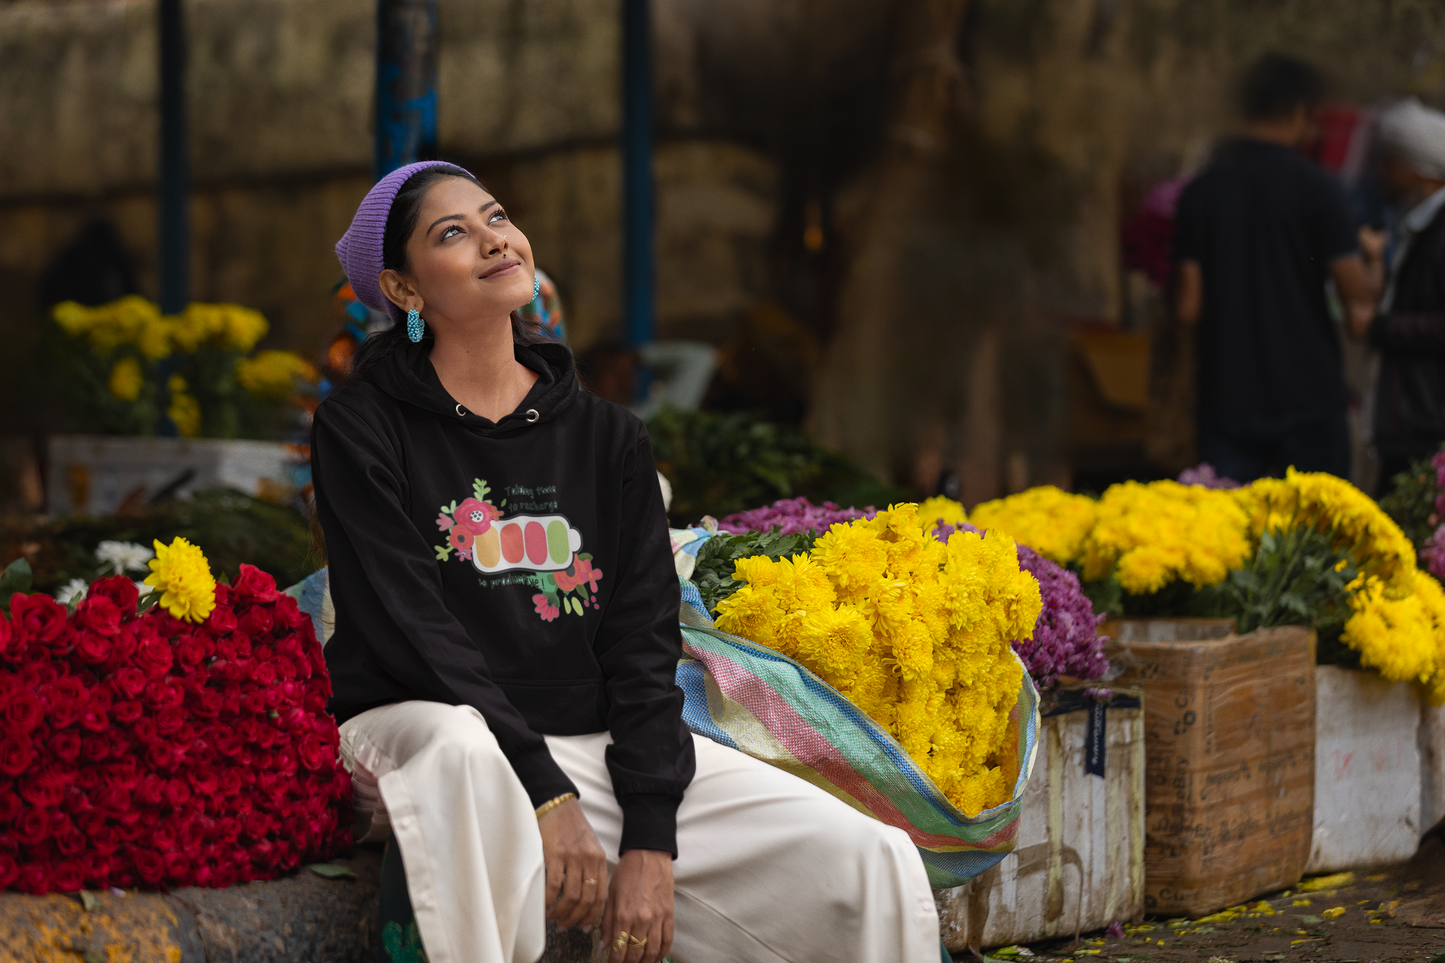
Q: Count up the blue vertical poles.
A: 3